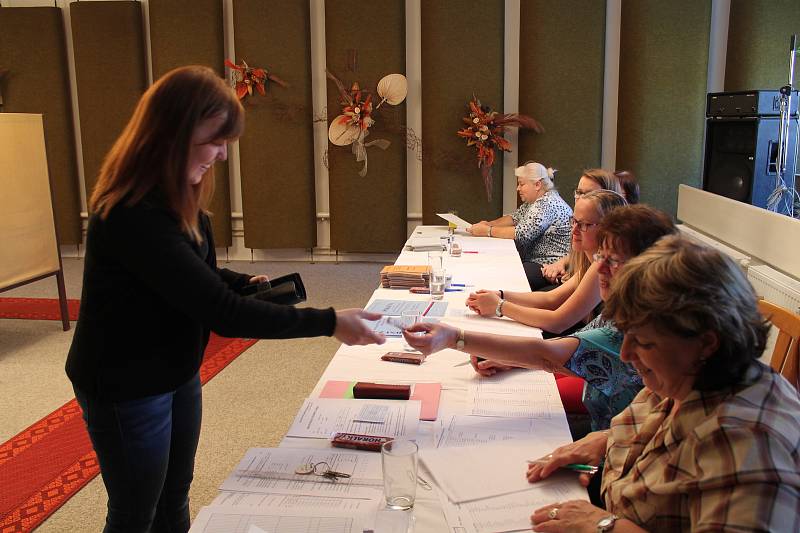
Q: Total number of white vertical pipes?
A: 8